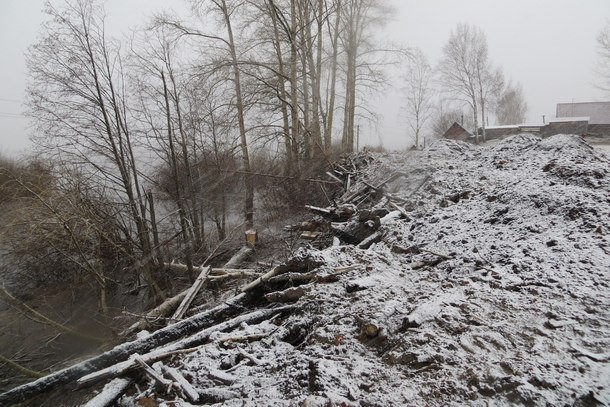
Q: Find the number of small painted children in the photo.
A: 0